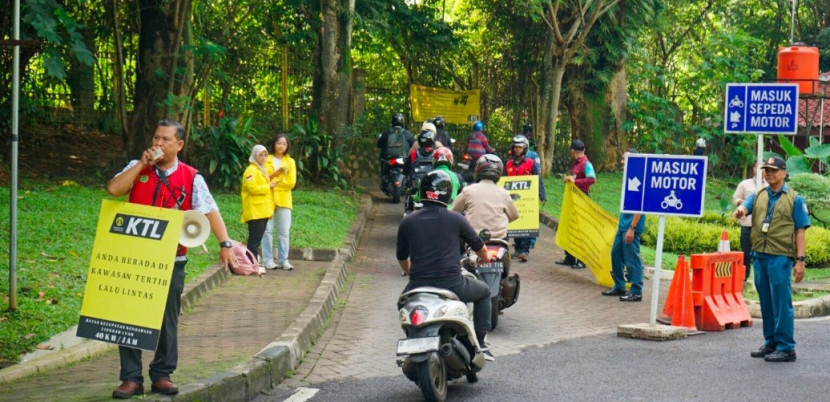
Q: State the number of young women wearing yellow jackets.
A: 2